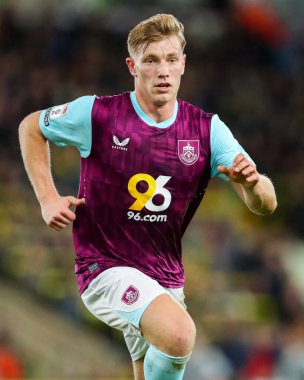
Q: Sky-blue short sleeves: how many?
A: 2